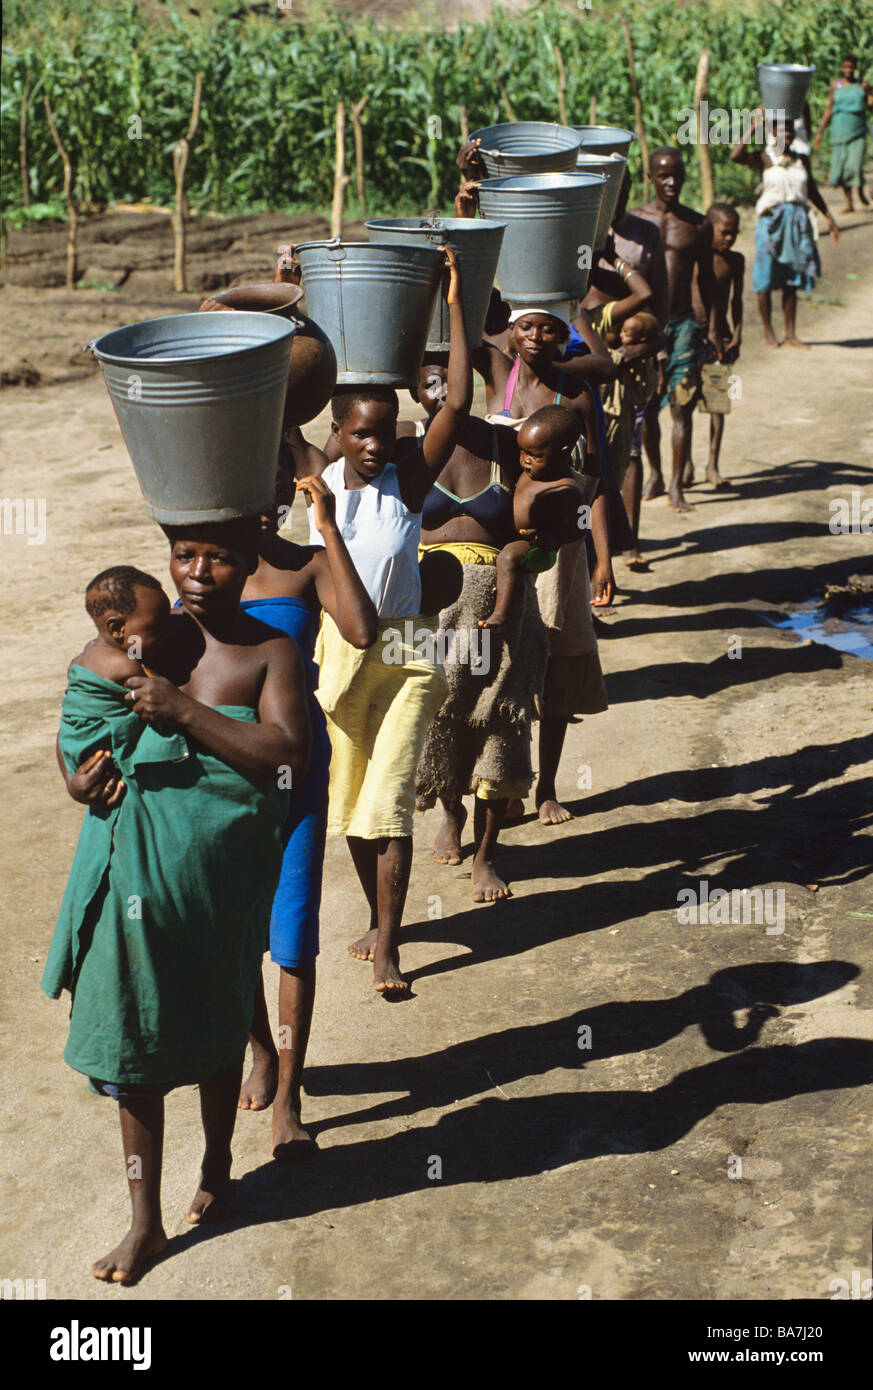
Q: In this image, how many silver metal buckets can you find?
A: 8